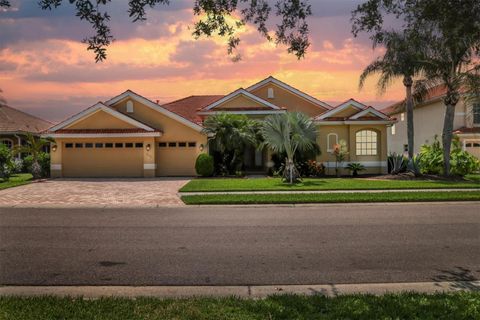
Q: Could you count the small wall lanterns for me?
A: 3